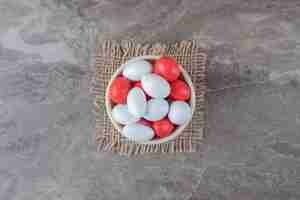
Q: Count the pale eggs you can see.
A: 7